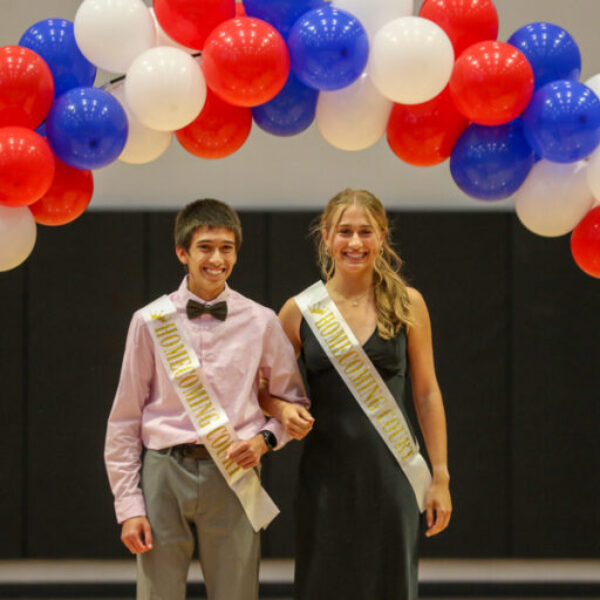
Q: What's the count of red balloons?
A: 10